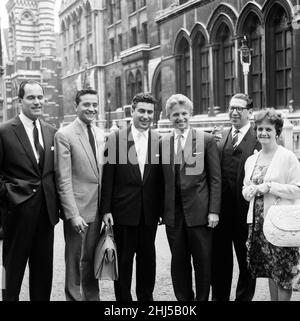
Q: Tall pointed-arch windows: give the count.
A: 5